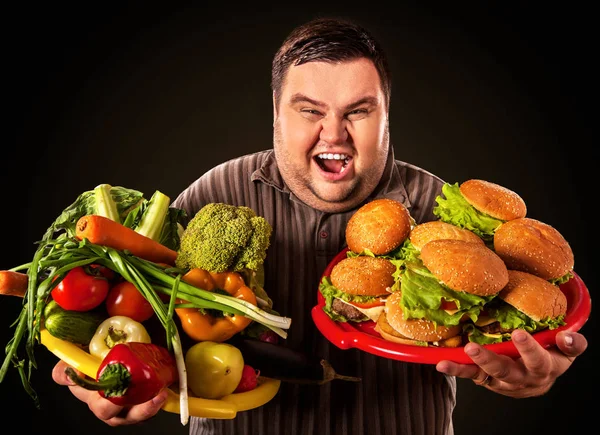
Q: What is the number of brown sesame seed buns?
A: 8